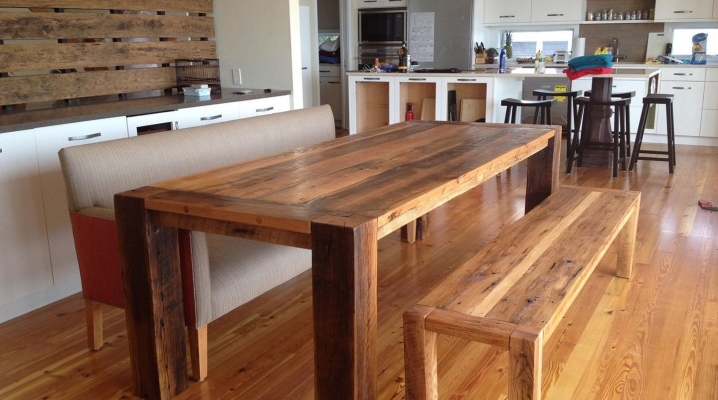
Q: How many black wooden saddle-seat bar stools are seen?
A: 5